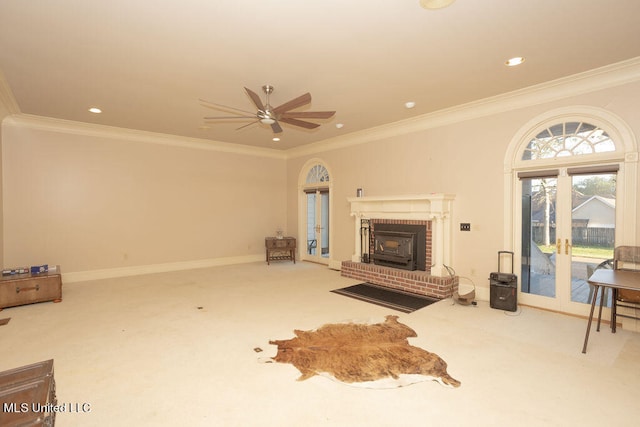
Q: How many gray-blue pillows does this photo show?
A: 0